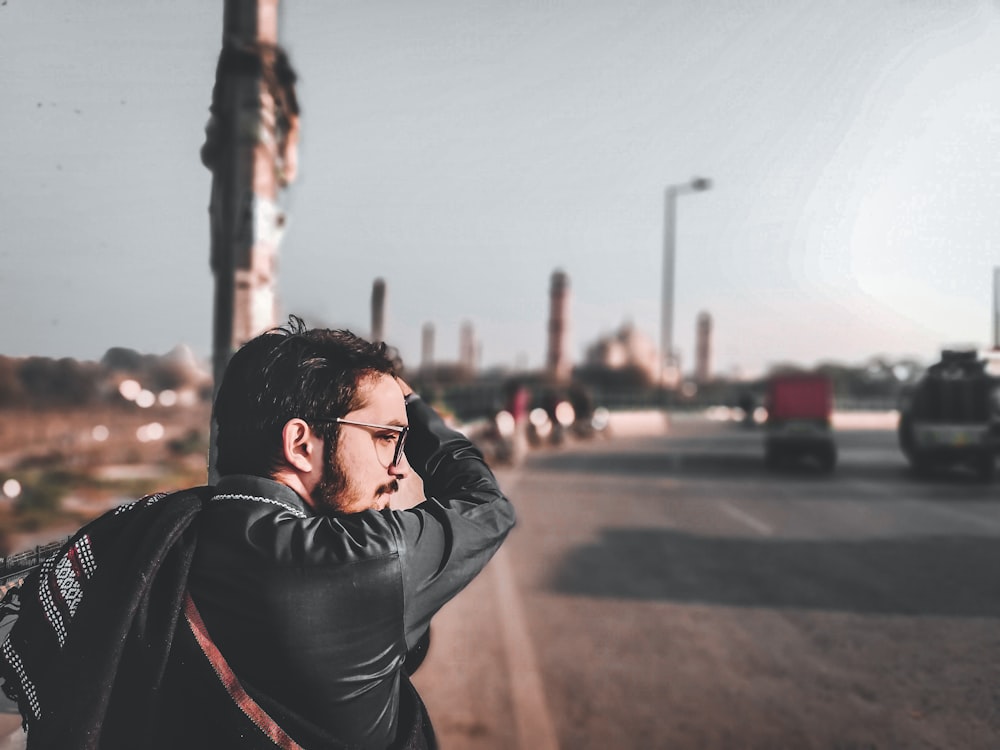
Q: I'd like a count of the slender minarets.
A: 5